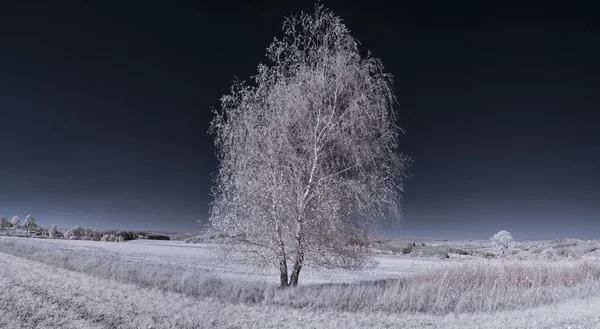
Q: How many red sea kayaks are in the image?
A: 0